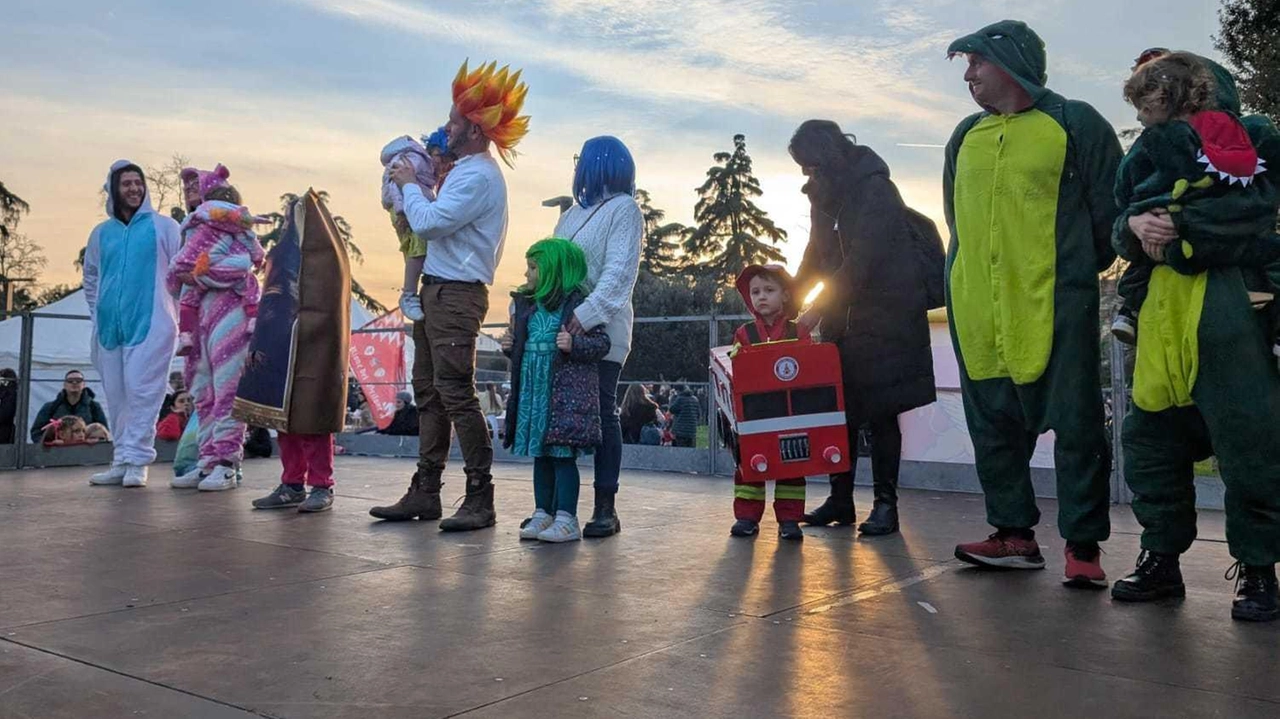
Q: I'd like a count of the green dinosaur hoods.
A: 3